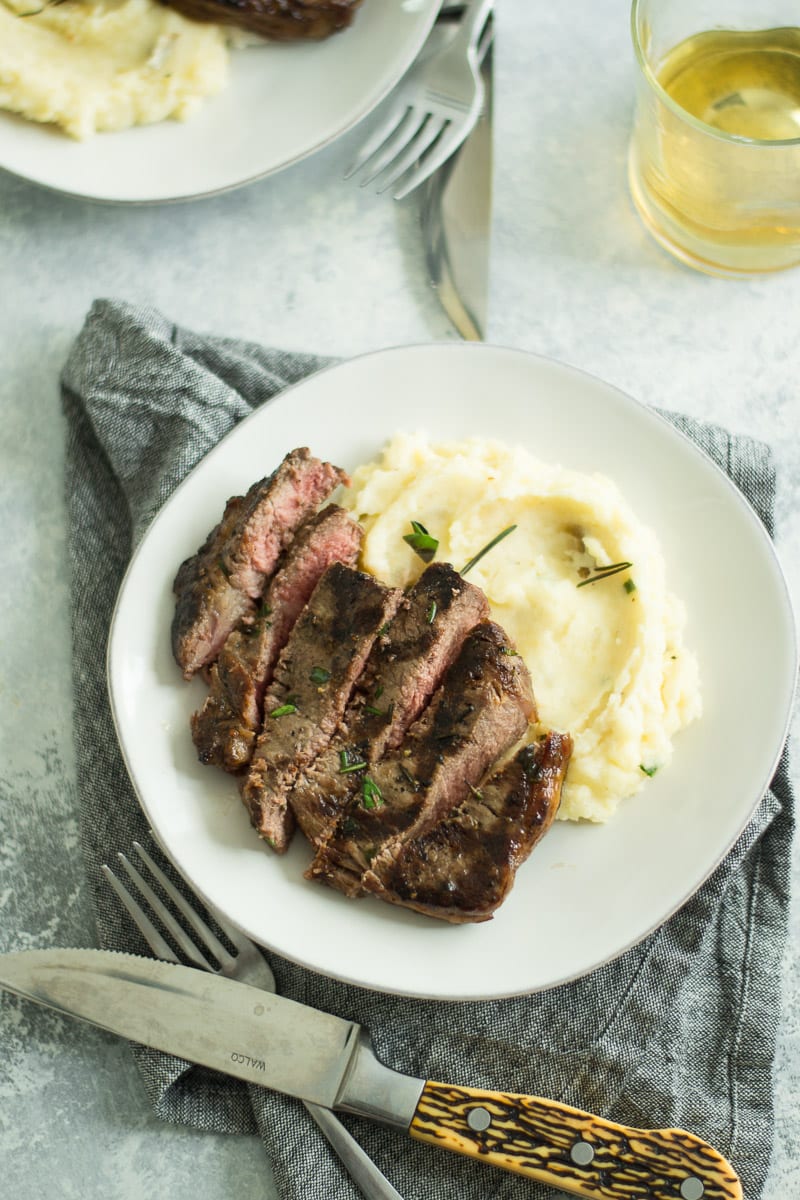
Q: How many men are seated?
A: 0